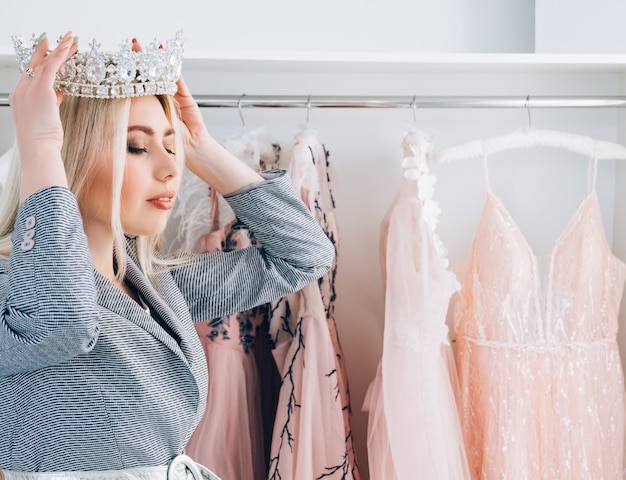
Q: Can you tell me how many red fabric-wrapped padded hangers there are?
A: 0